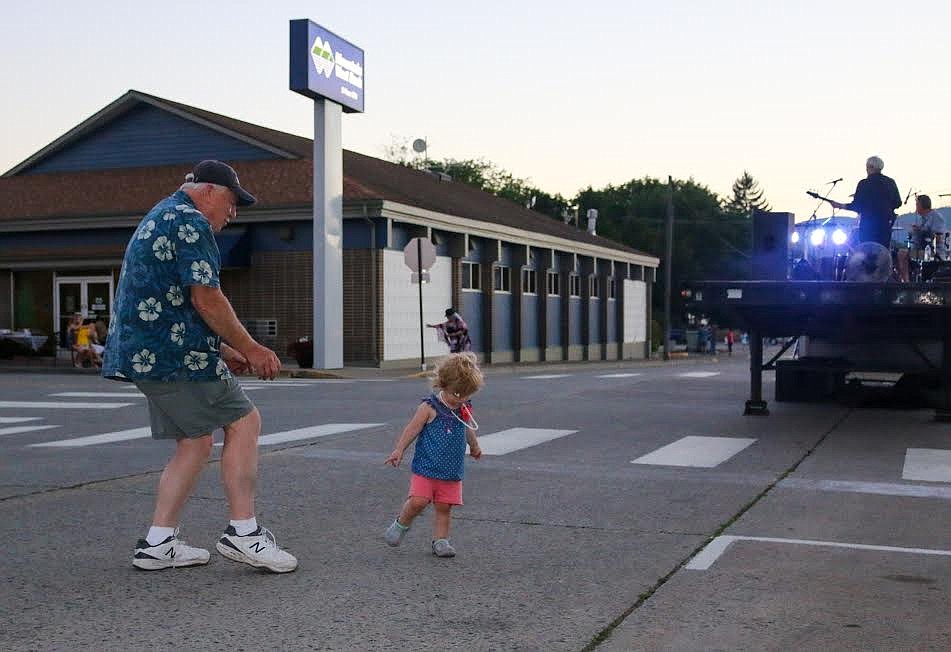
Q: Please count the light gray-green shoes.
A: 2